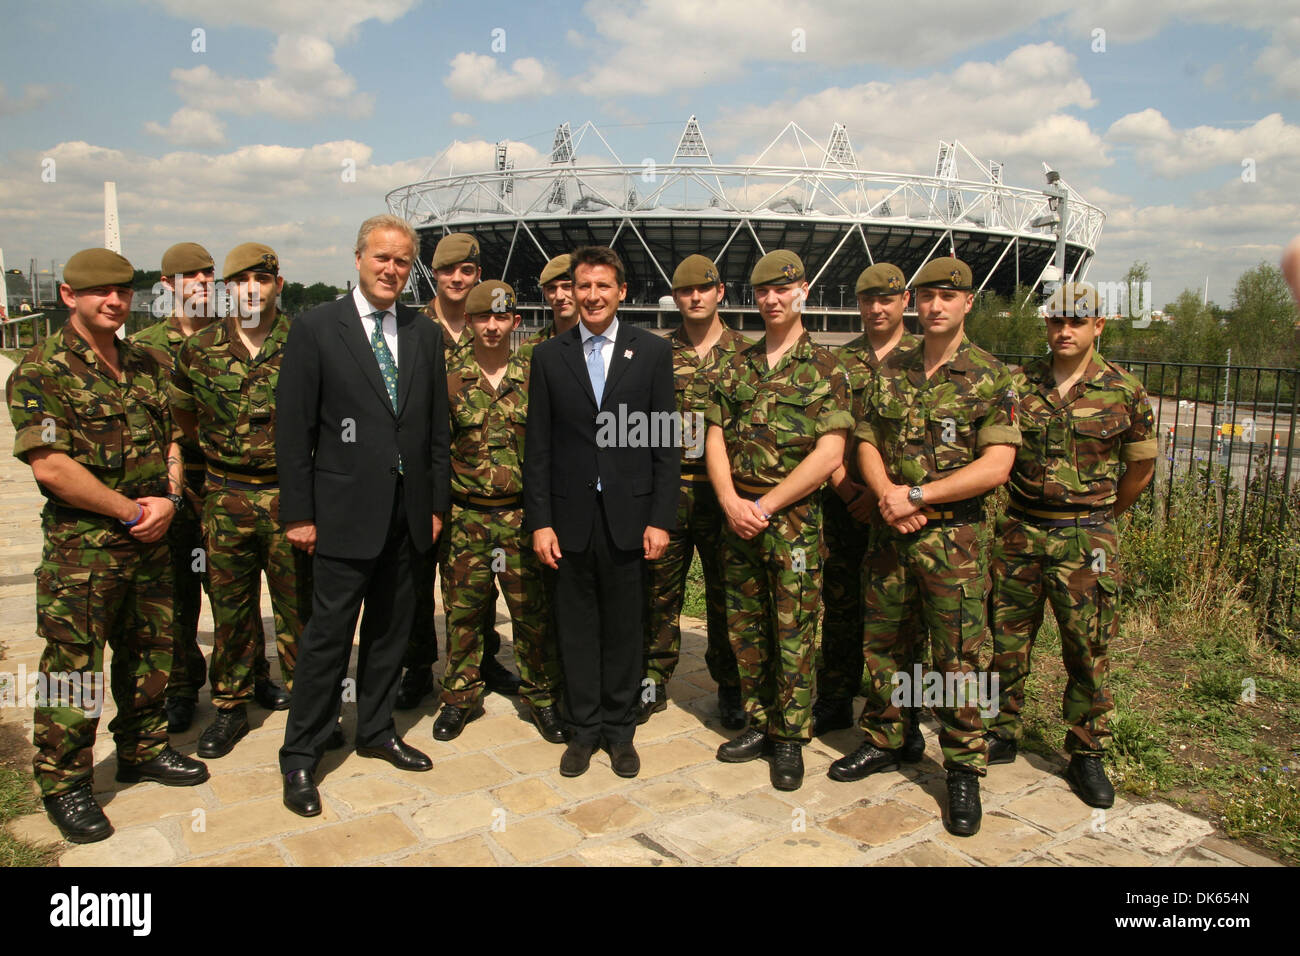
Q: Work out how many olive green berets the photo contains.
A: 11